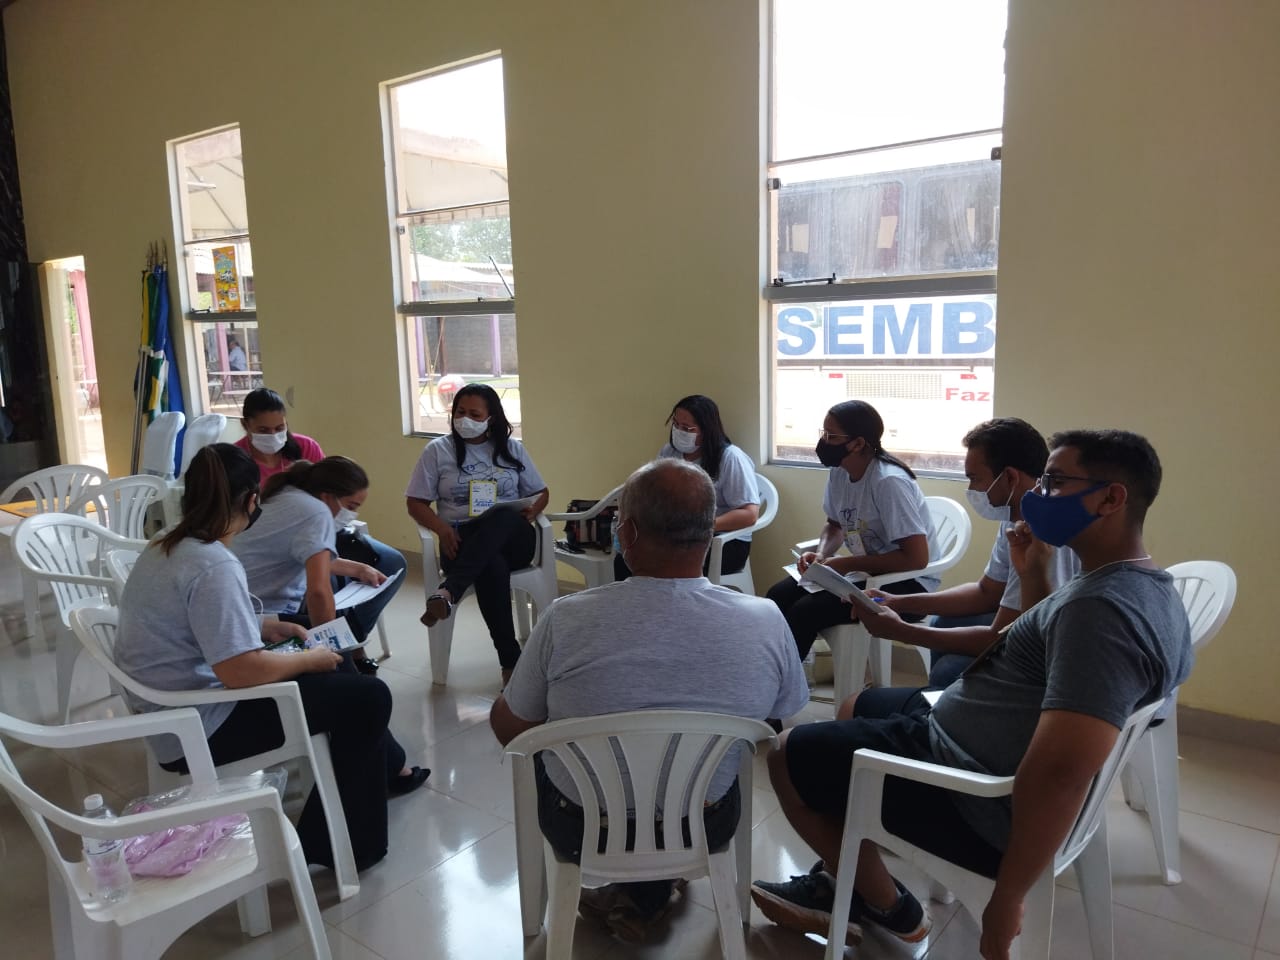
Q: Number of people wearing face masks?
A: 9